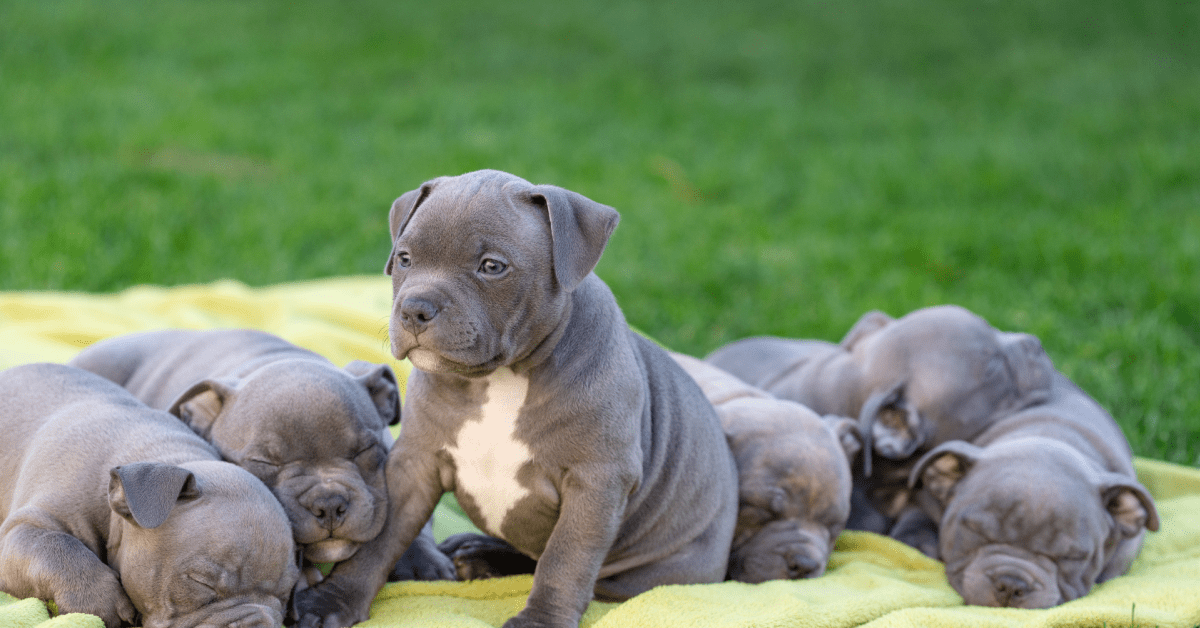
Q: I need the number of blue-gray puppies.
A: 6